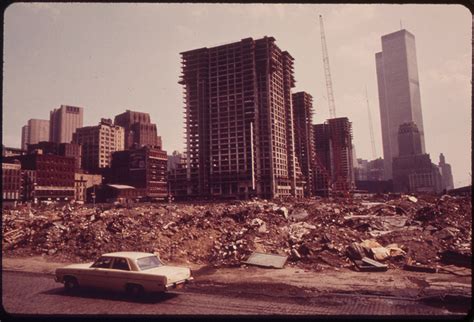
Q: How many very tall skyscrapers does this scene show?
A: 2